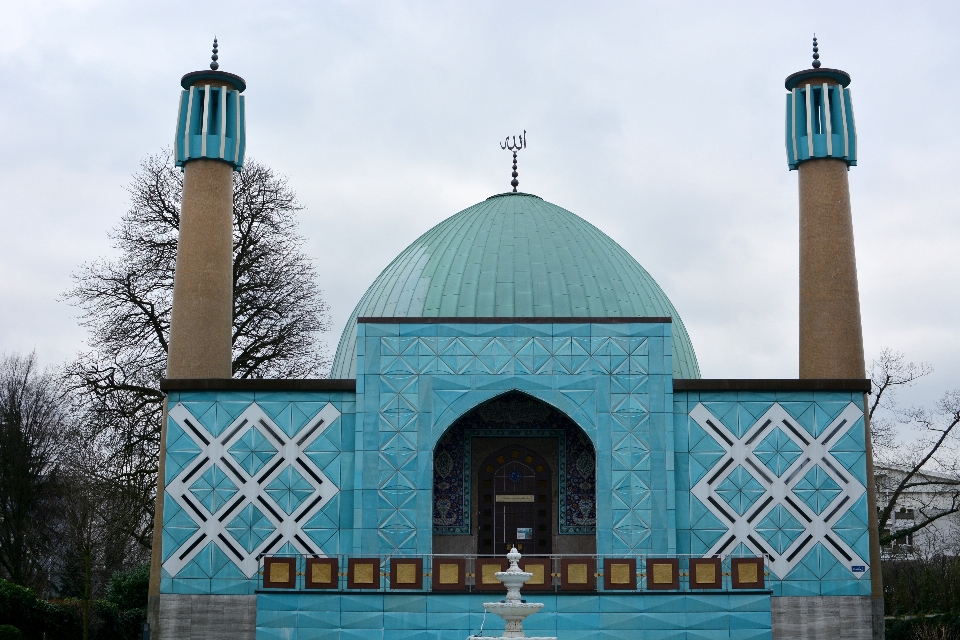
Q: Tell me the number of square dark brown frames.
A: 12